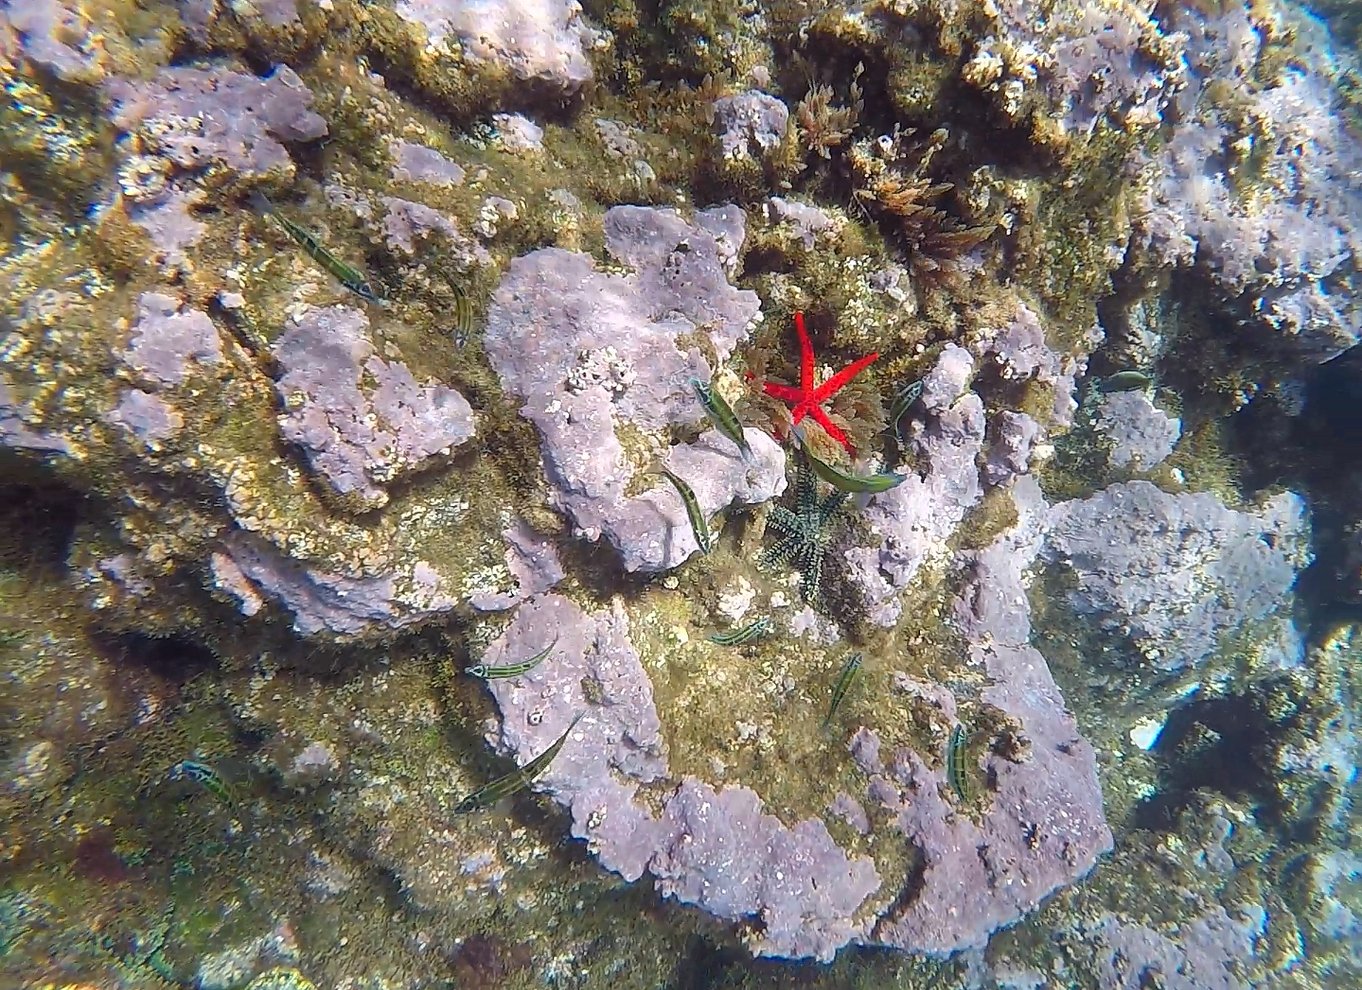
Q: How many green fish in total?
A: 13